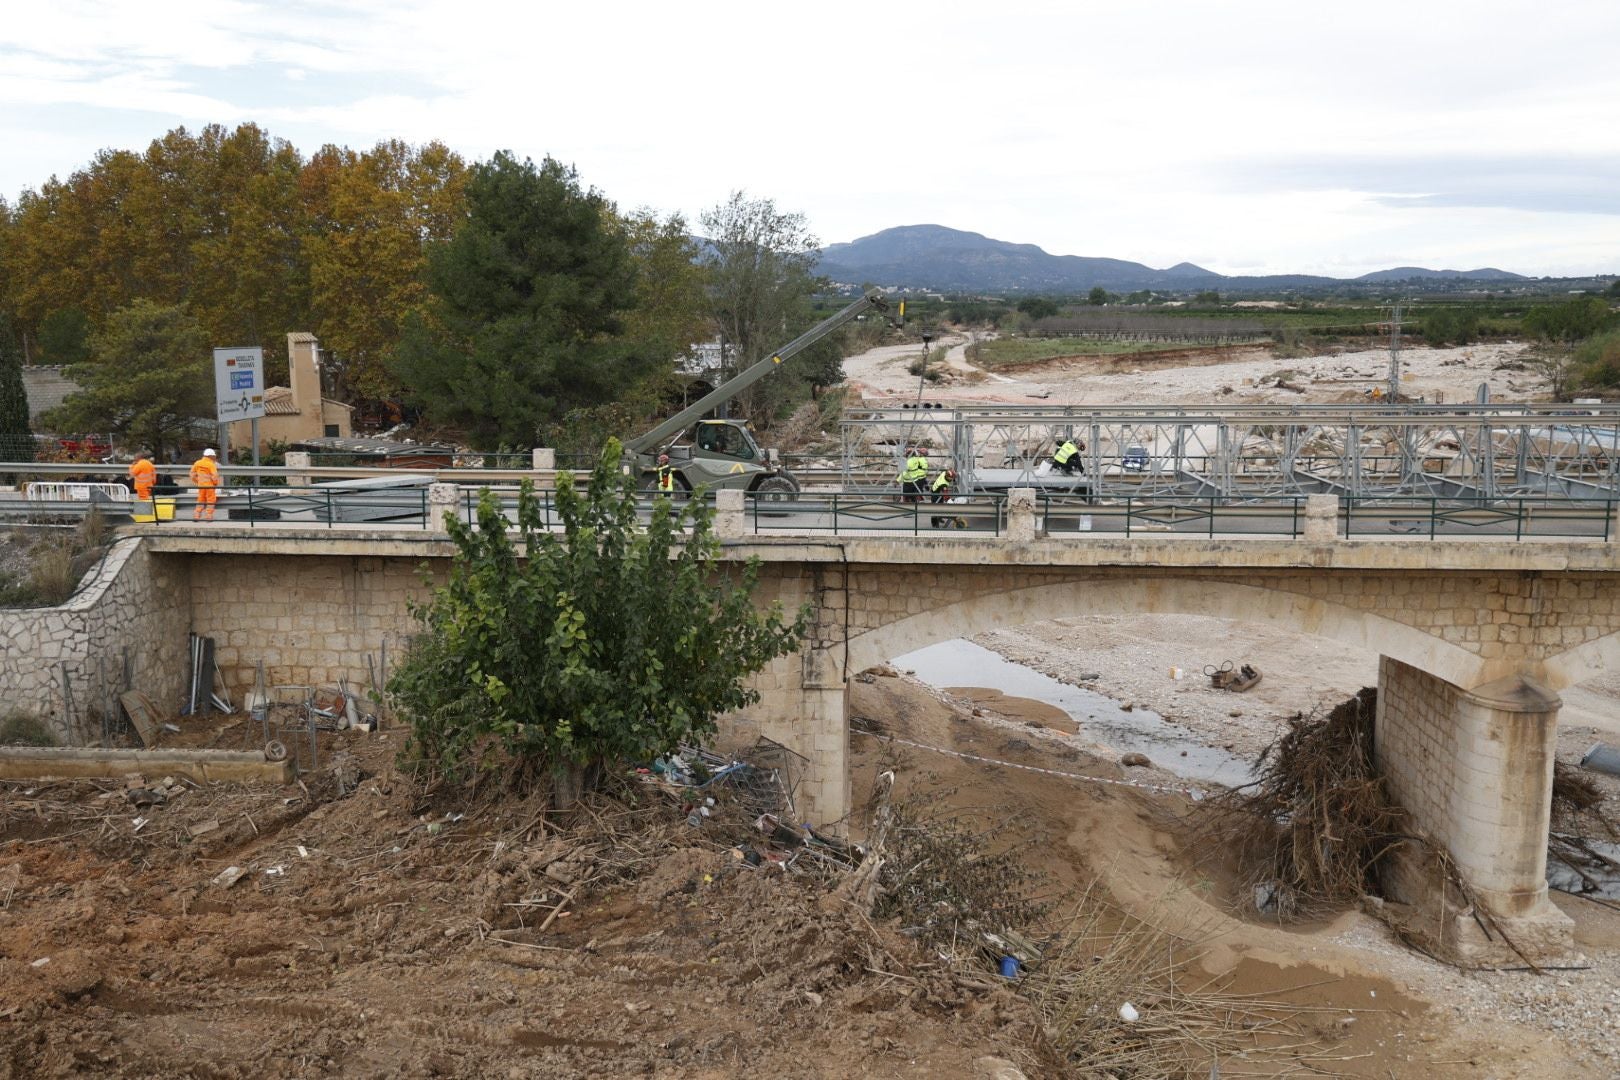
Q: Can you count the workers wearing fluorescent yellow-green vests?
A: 5